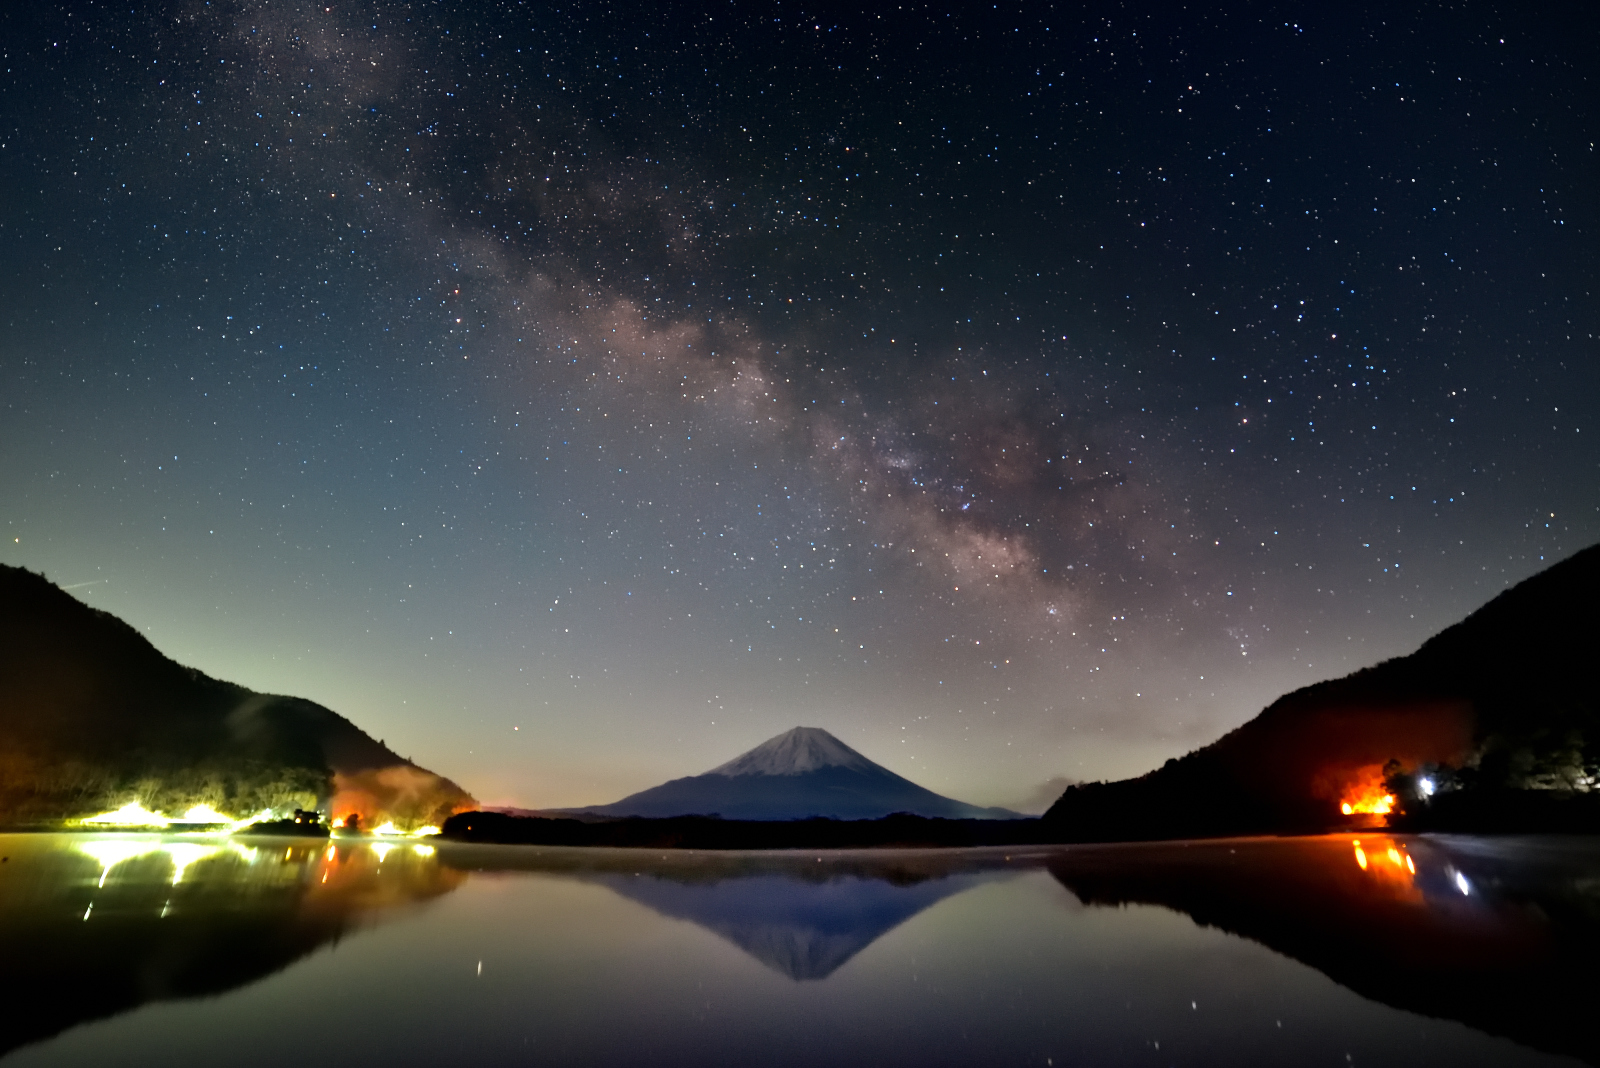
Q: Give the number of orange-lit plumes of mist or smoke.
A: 2